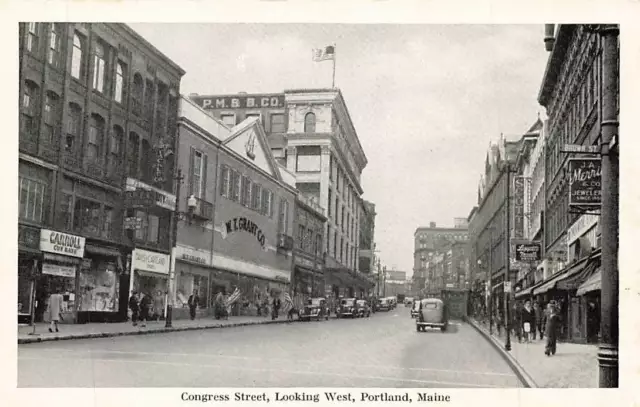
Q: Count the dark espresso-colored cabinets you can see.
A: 0